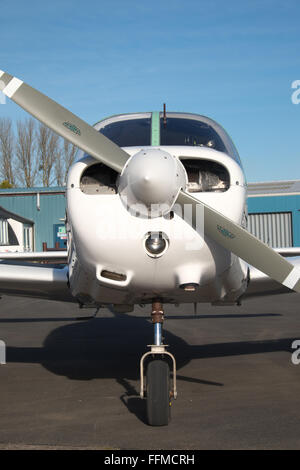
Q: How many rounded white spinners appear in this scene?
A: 1